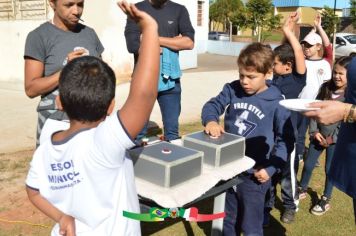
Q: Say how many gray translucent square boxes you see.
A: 2